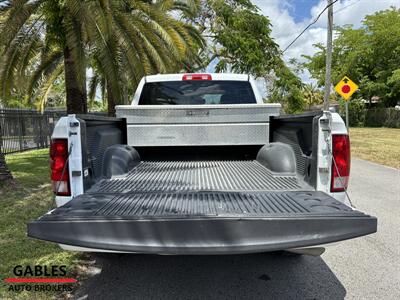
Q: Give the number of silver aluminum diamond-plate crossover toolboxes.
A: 1